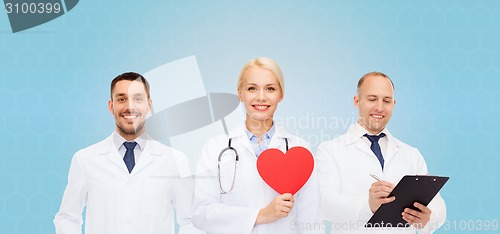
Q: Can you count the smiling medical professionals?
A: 3